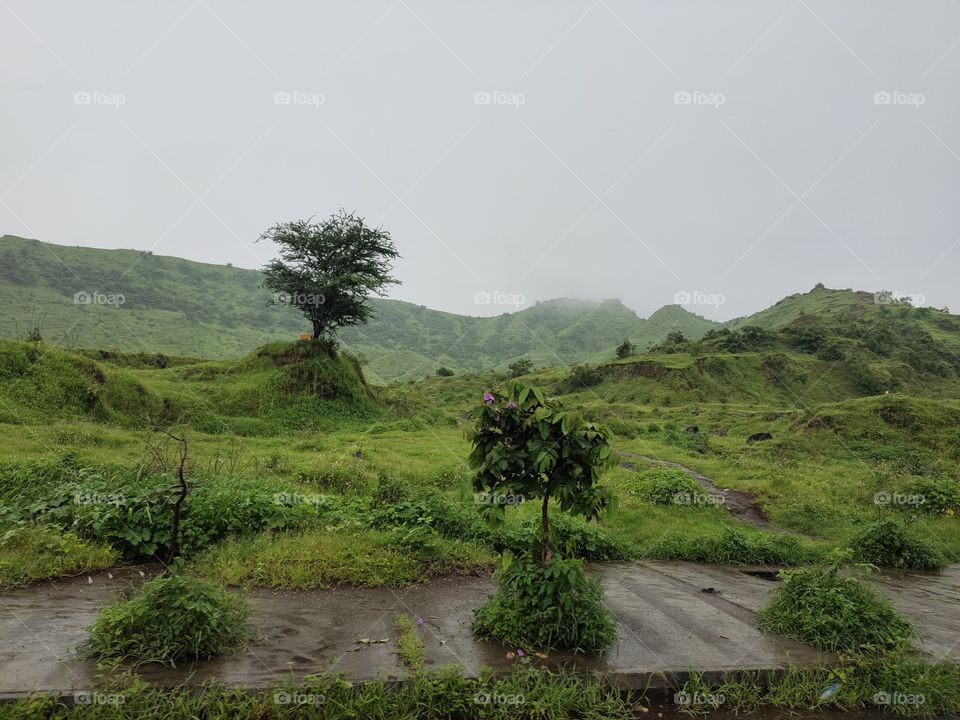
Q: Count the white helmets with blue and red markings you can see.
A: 0